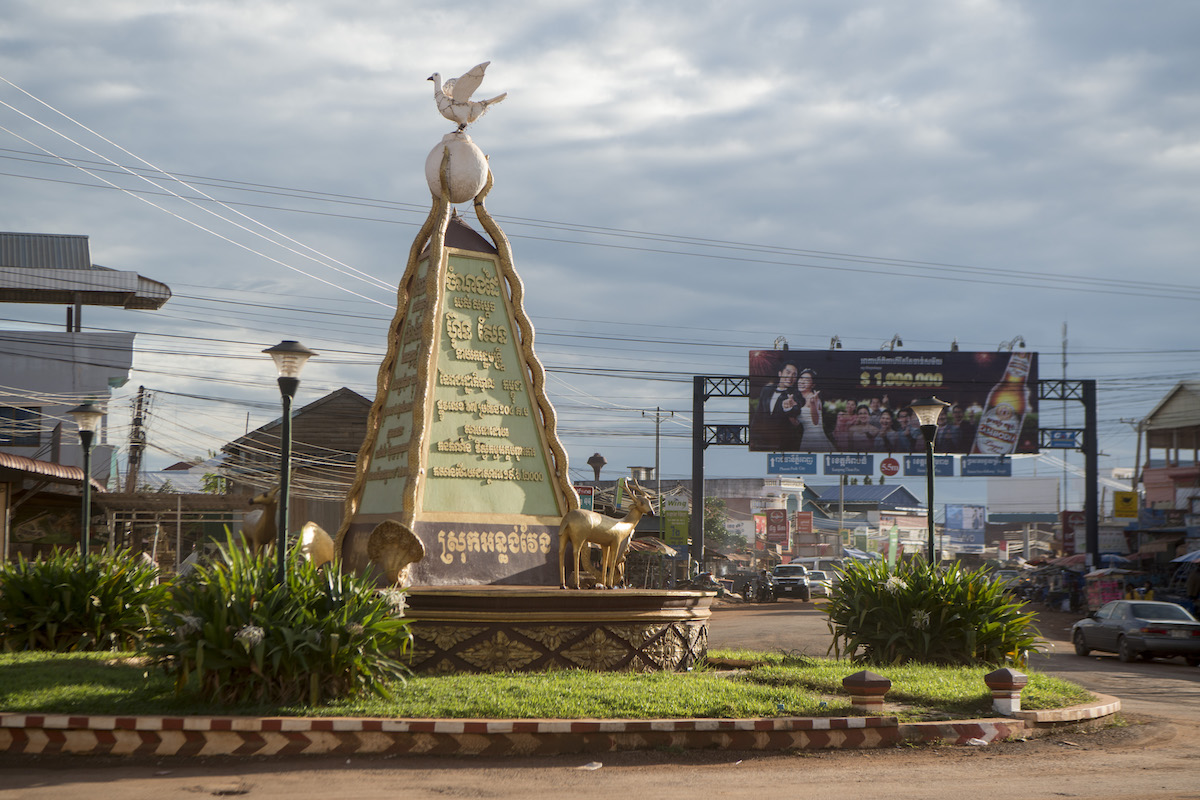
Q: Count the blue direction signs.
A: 4